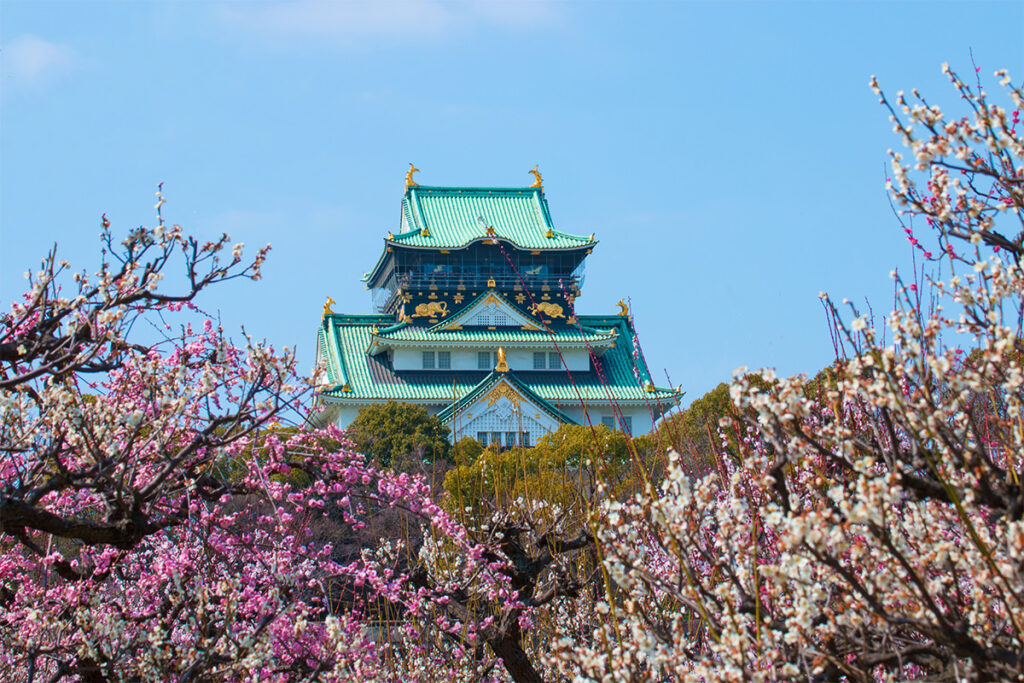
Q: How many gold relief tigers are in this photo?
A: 2